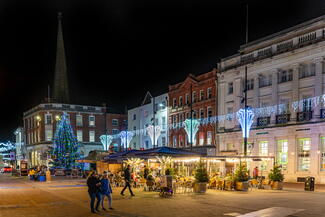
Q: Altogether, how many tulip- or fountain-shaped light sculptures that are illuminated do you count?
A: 5